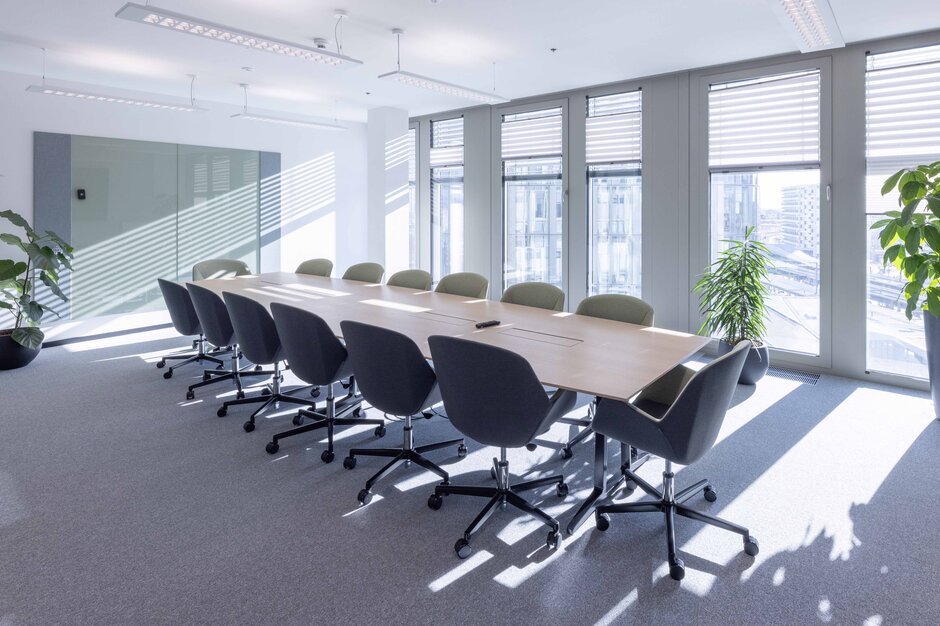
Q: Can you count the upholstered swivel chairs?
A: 14